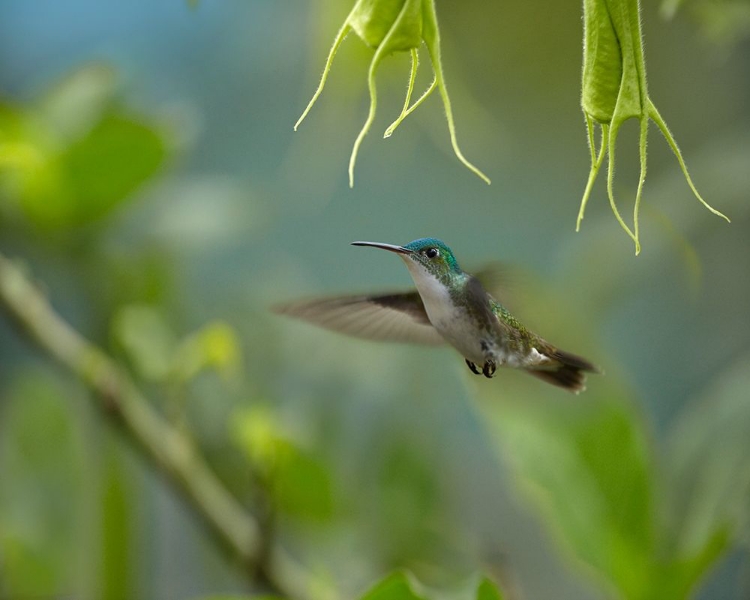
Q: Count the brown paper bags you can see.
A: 0